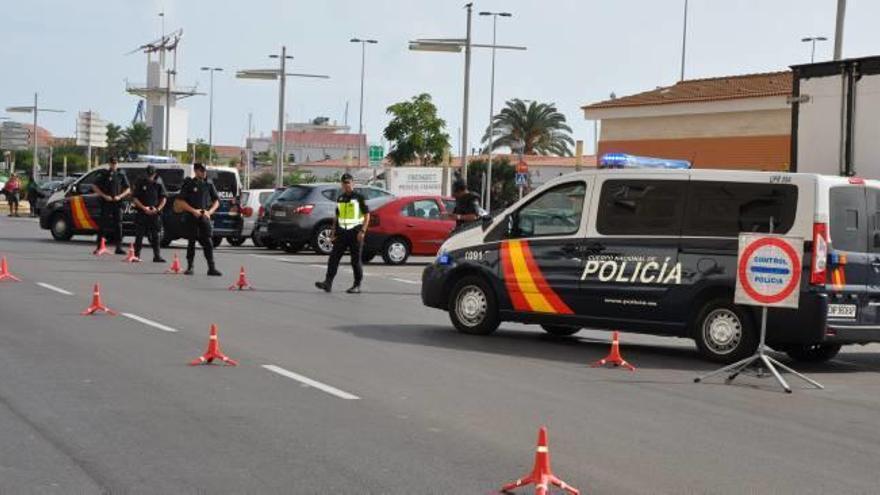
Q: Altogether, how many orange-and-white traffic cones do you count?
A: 9